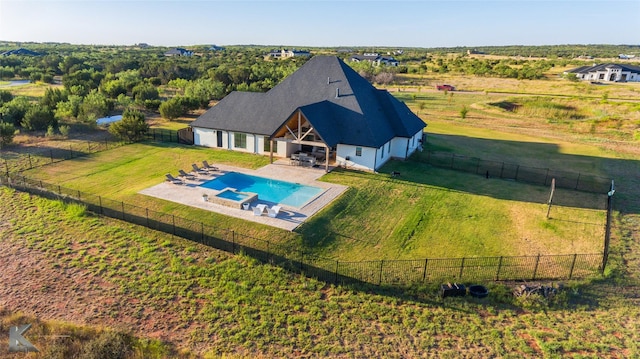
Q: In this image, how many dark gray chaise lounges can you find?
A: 4